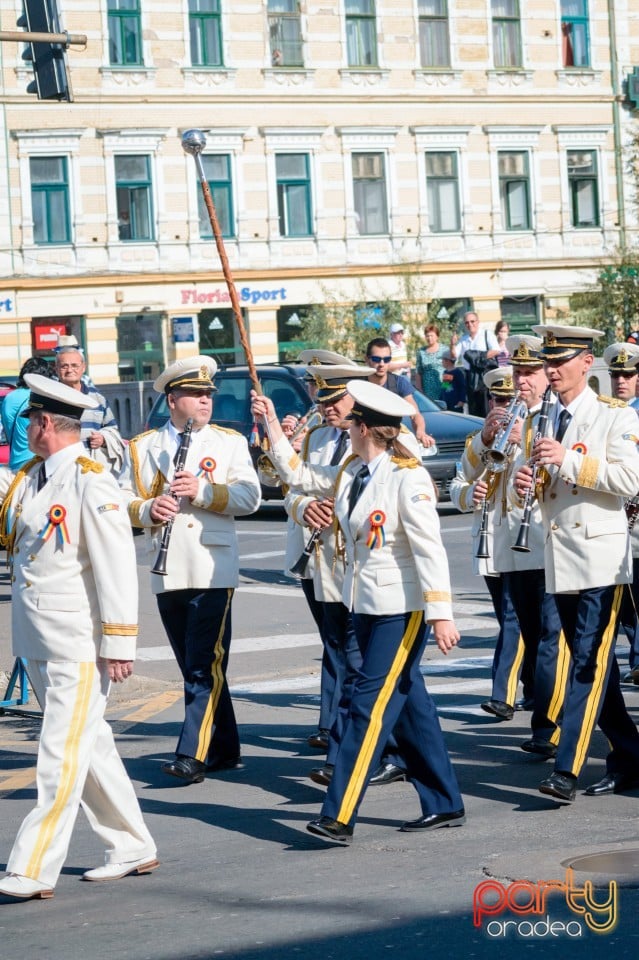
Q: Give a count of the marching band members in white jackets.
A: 9